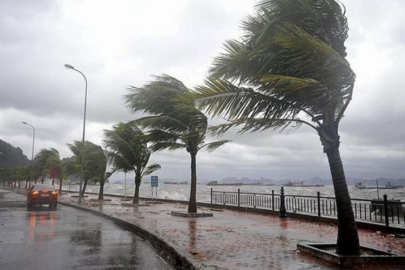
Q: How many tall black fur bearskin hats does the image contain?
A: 0